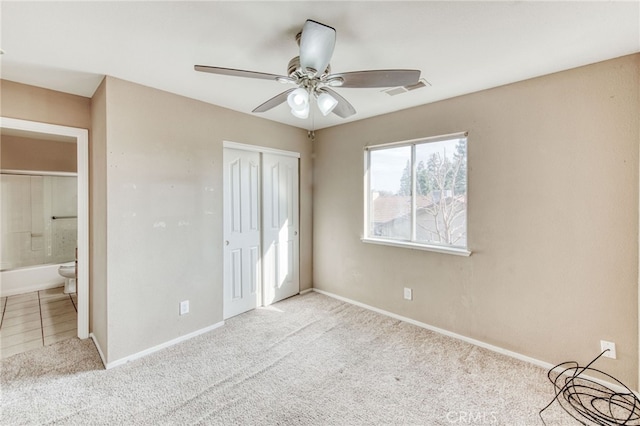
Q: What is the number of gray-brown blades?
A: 4